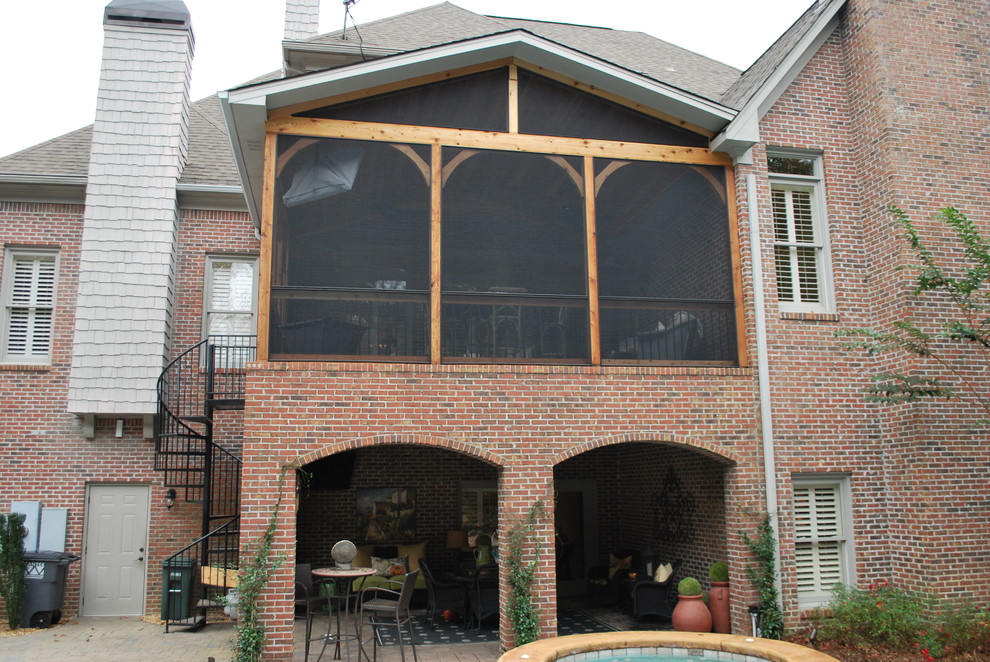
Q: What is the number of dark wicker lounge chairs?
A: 2